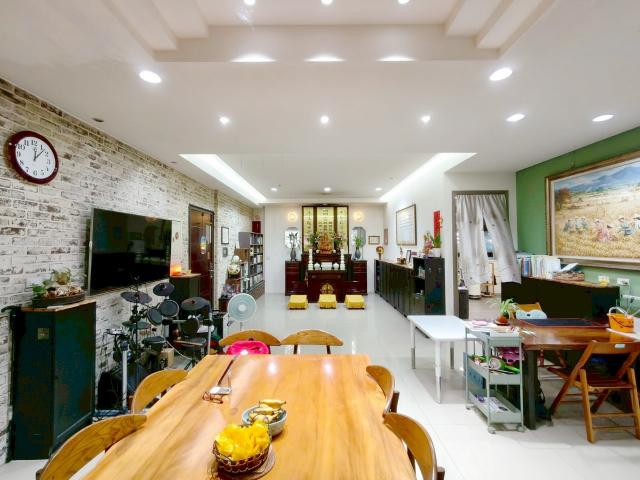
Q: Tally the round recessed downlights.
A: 13